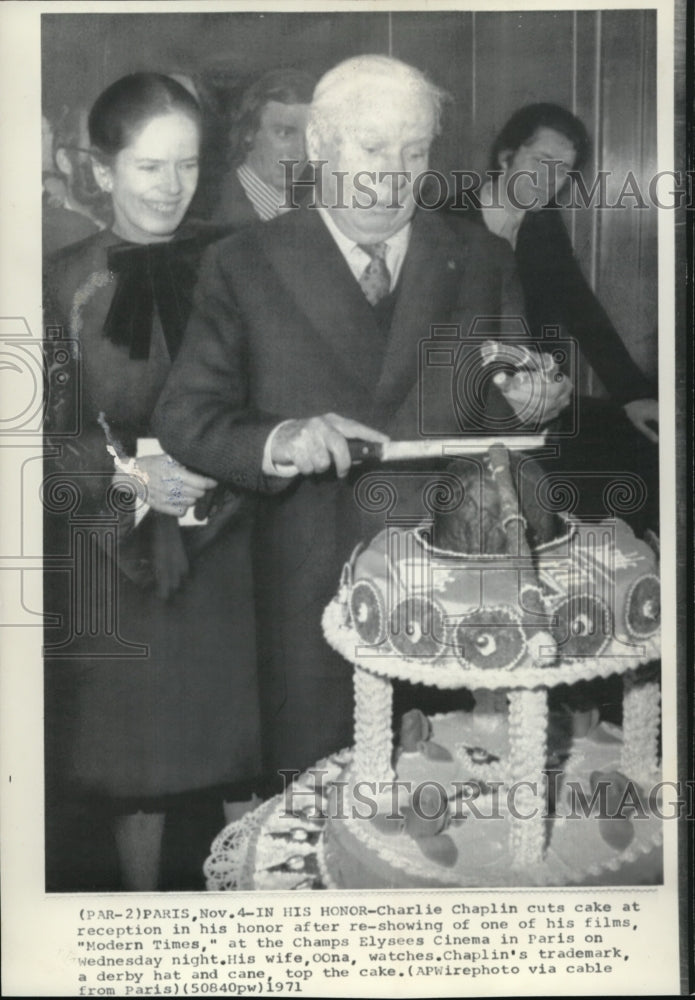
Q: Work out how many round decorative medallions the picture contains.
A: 5